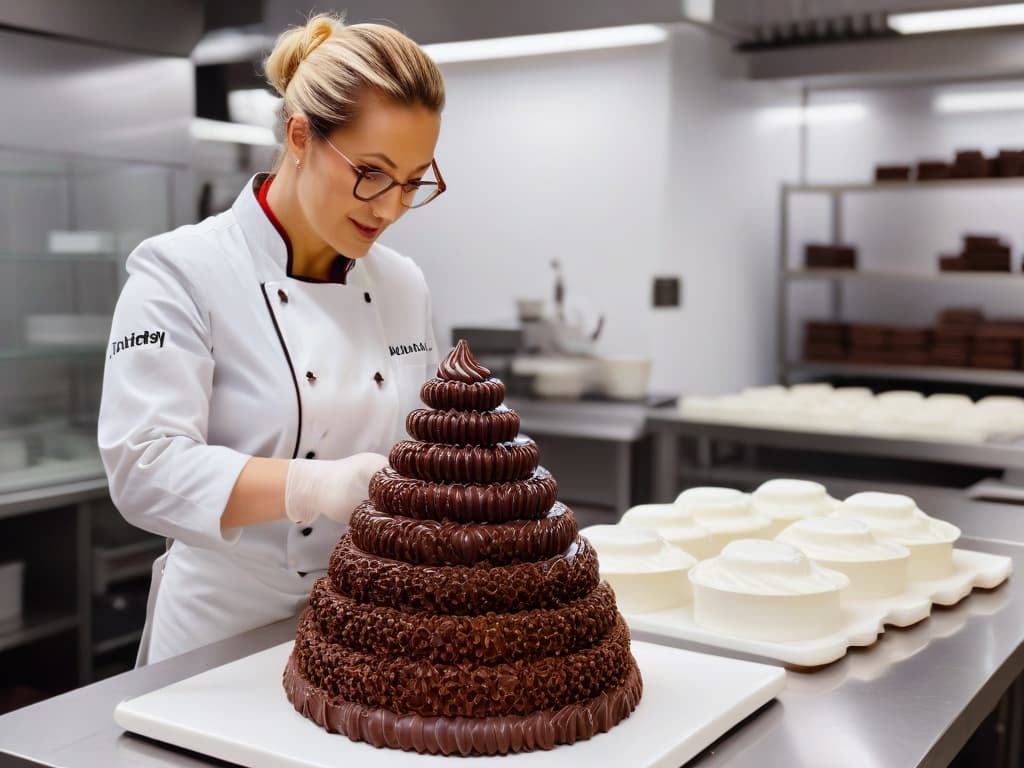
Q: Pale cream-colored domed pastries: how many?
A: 7